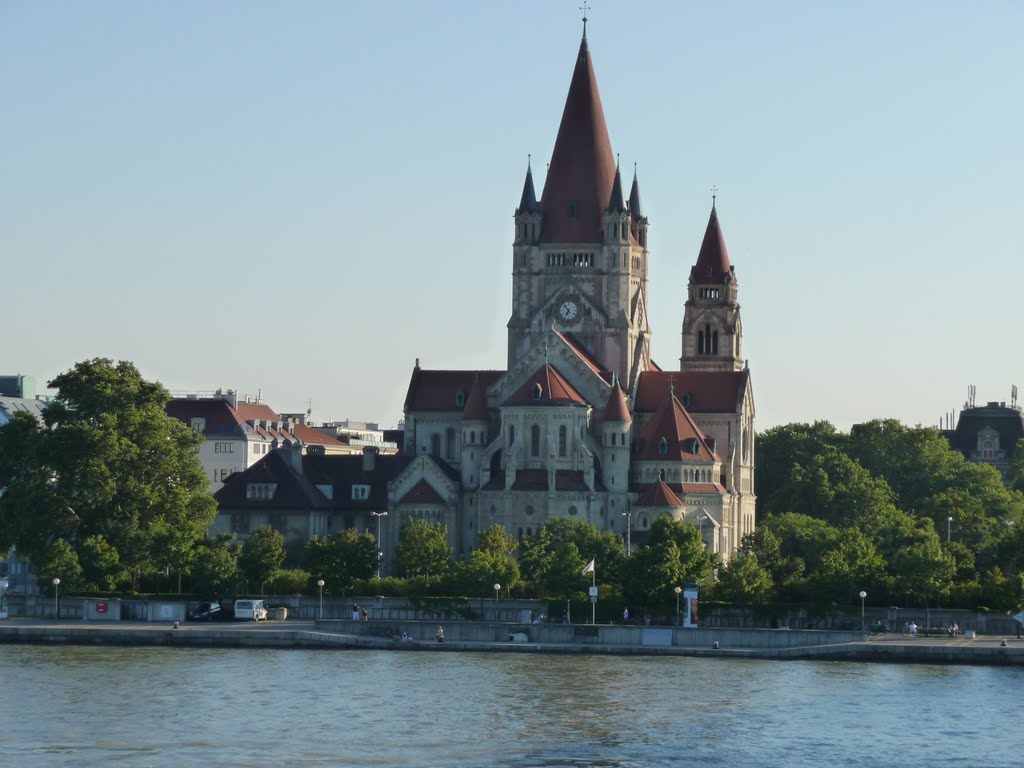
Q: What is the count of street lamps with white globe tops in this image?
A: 5